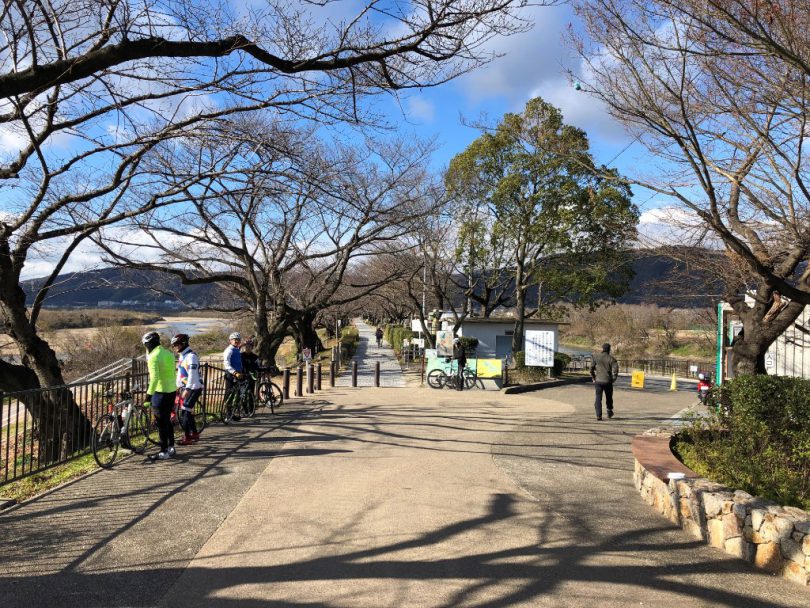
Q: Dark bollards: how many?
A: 7